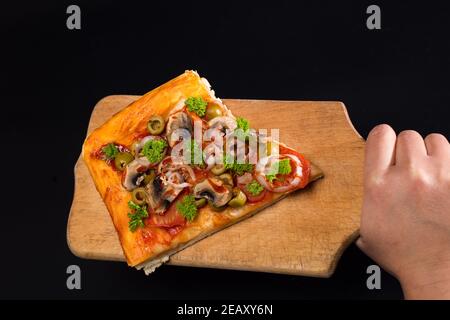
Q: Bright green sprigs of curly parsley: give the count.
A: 10